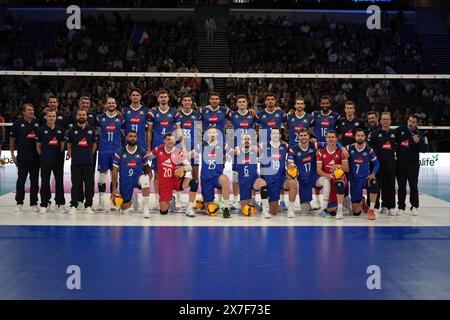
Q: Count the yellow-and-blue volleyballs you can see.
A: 7